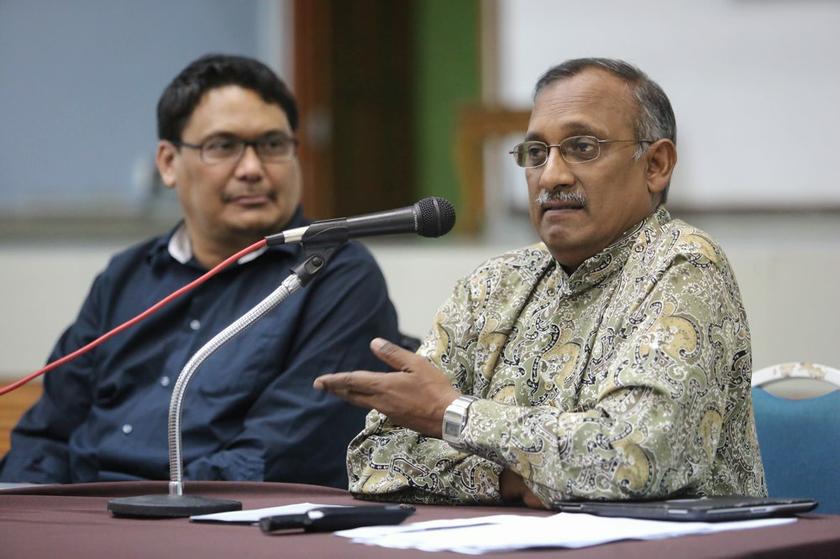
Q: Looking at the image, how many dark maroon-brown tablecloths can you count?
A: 1